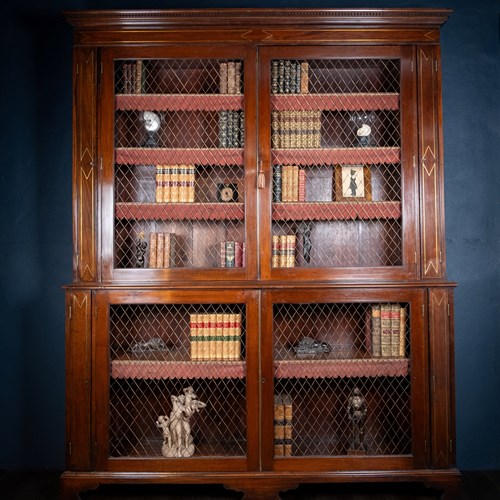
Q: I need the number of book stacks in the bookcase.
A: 13